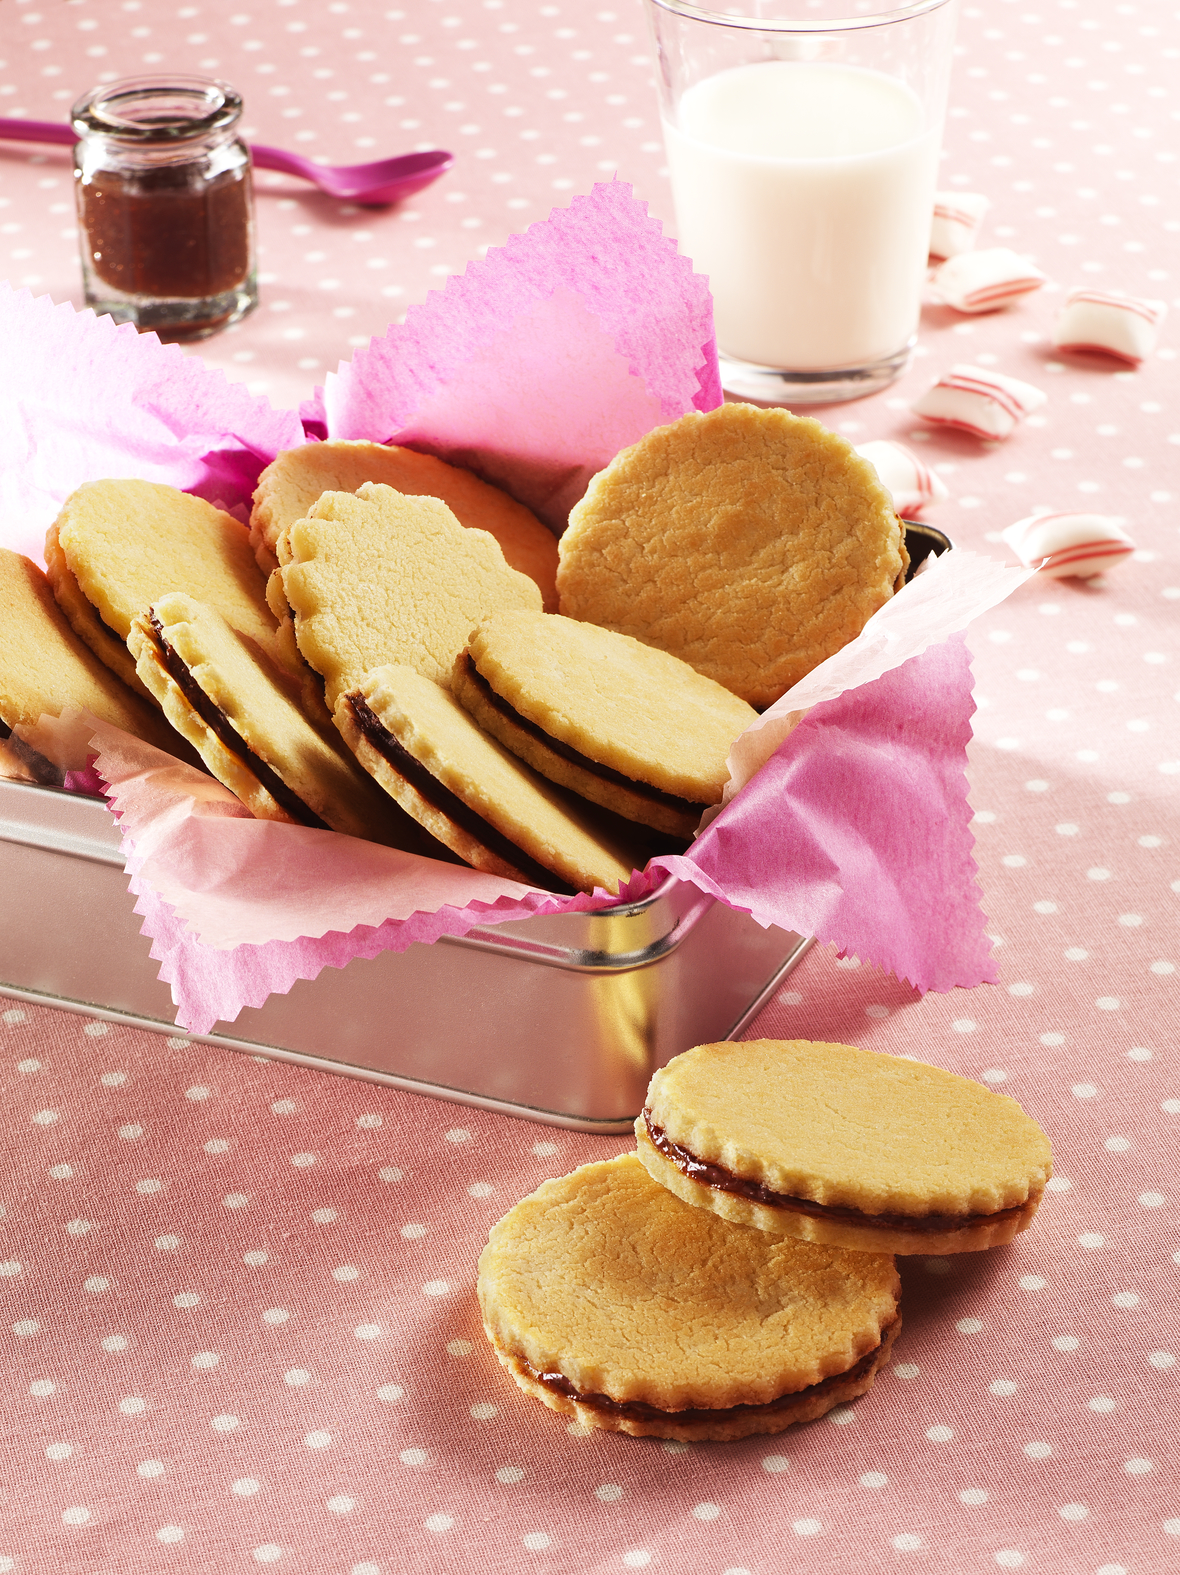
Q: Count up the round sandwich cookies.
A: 10